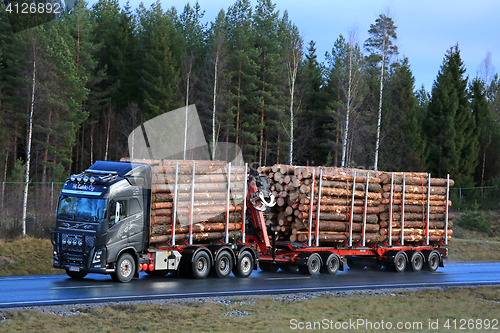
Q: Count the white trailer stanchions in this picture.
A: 12